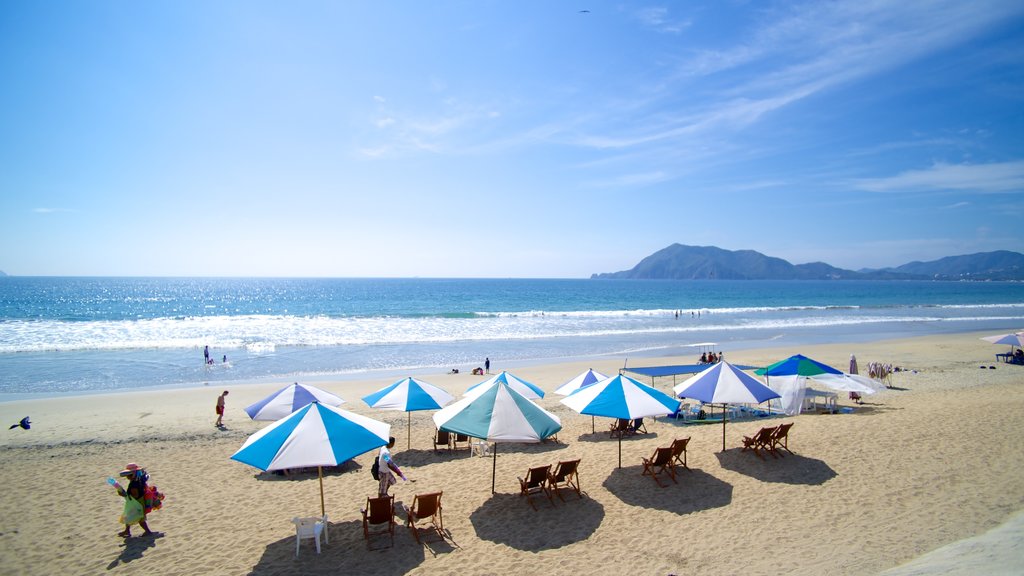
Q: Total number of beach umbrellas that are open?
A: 10